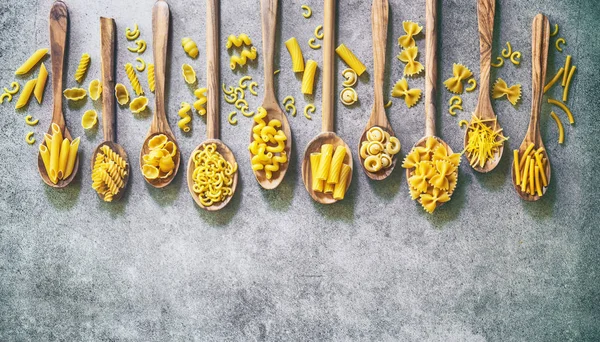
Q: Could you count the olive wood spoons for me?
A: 10